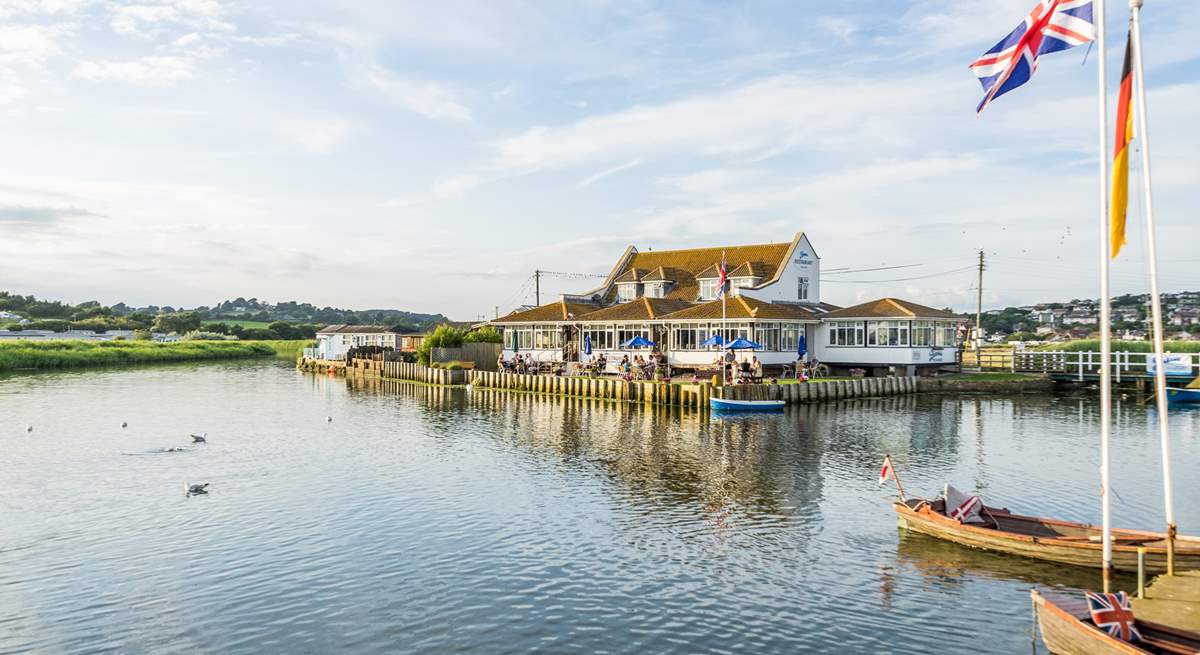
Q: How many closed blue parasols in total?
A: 2